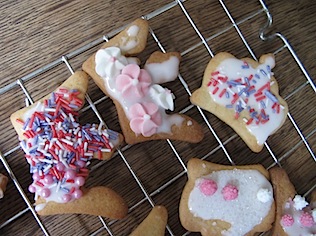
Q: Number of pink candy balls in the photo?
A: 14